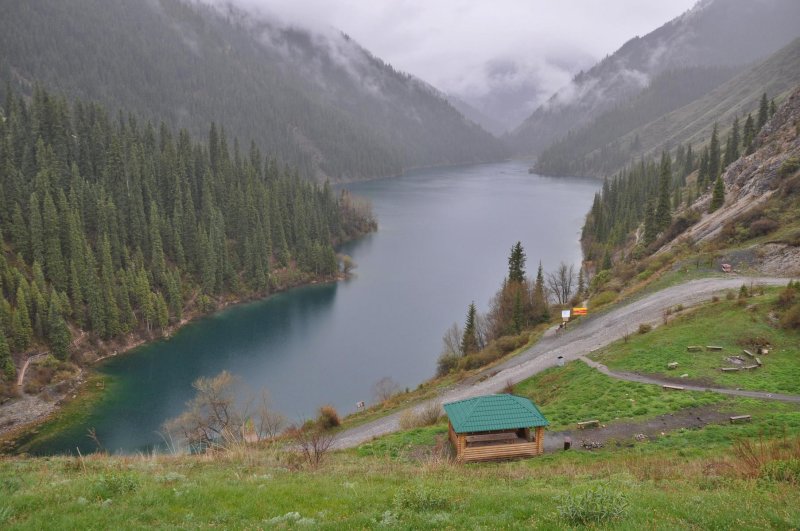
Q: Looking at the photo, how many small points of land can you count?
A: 2